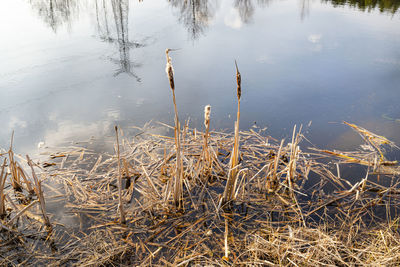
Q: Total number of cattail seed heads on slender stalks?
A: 3